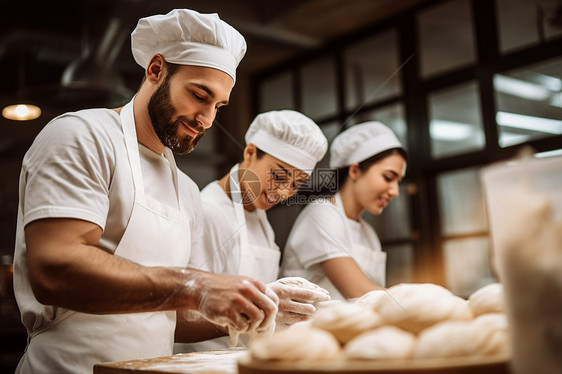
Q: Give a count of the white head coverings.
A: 3